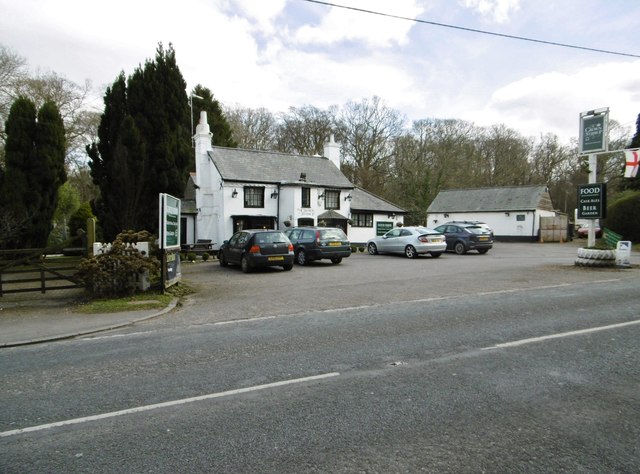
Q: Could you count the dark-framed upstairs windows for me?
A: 3